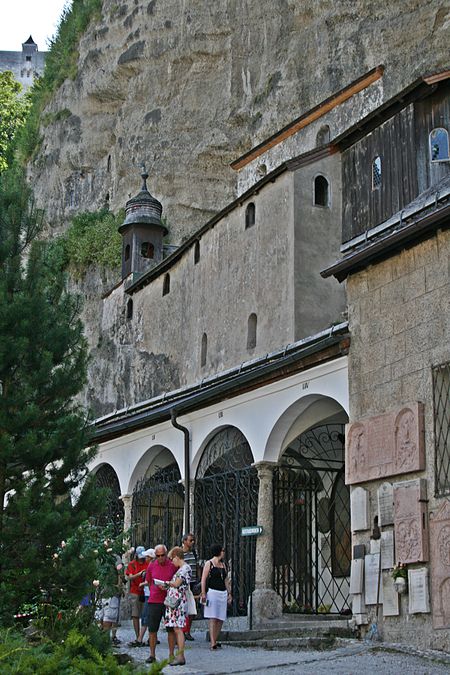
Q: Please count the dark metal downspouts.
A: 1